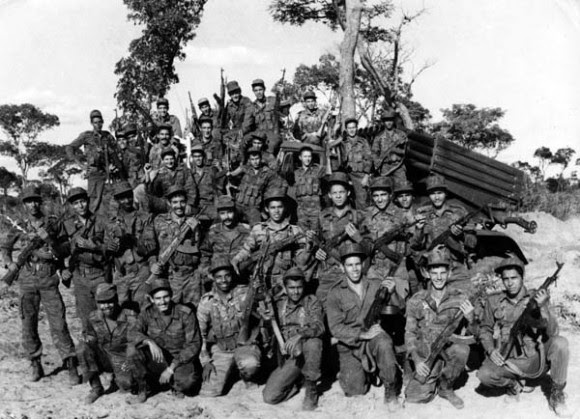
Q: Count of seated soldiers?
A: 7